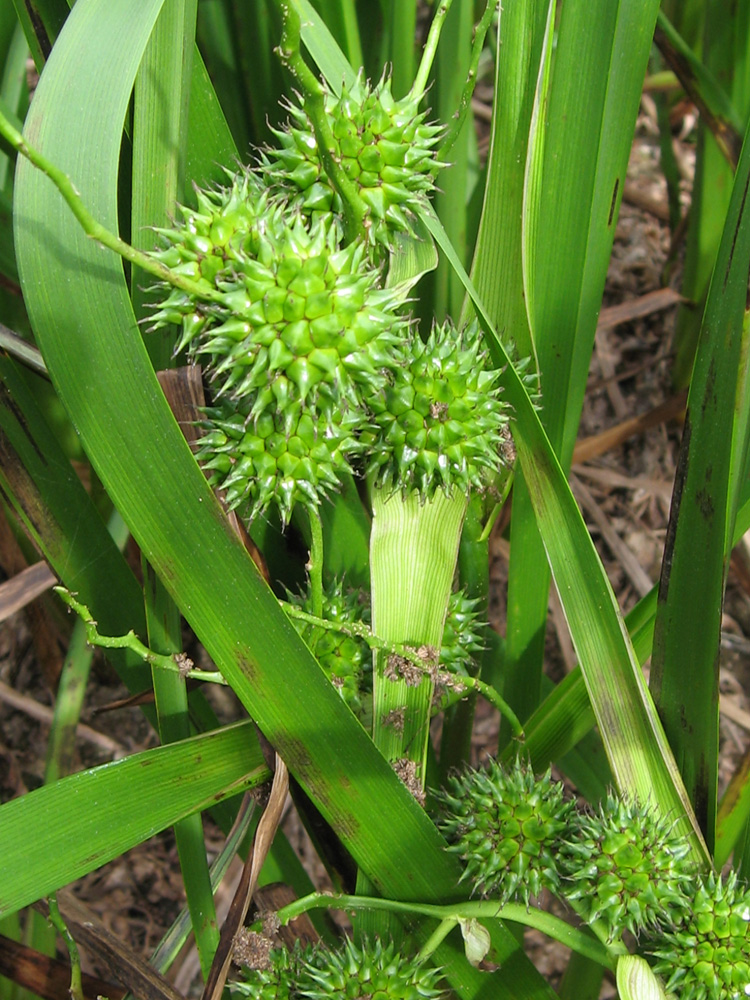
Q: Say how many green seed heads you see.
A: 12